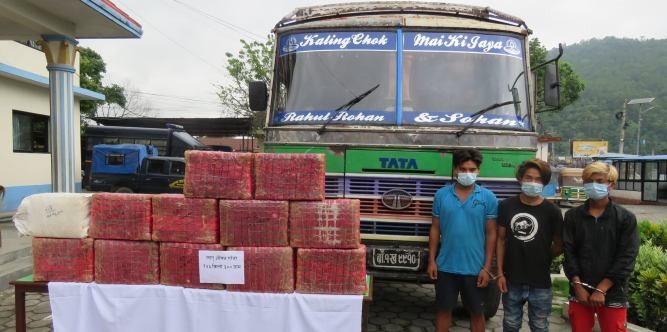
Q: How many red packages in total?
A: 11